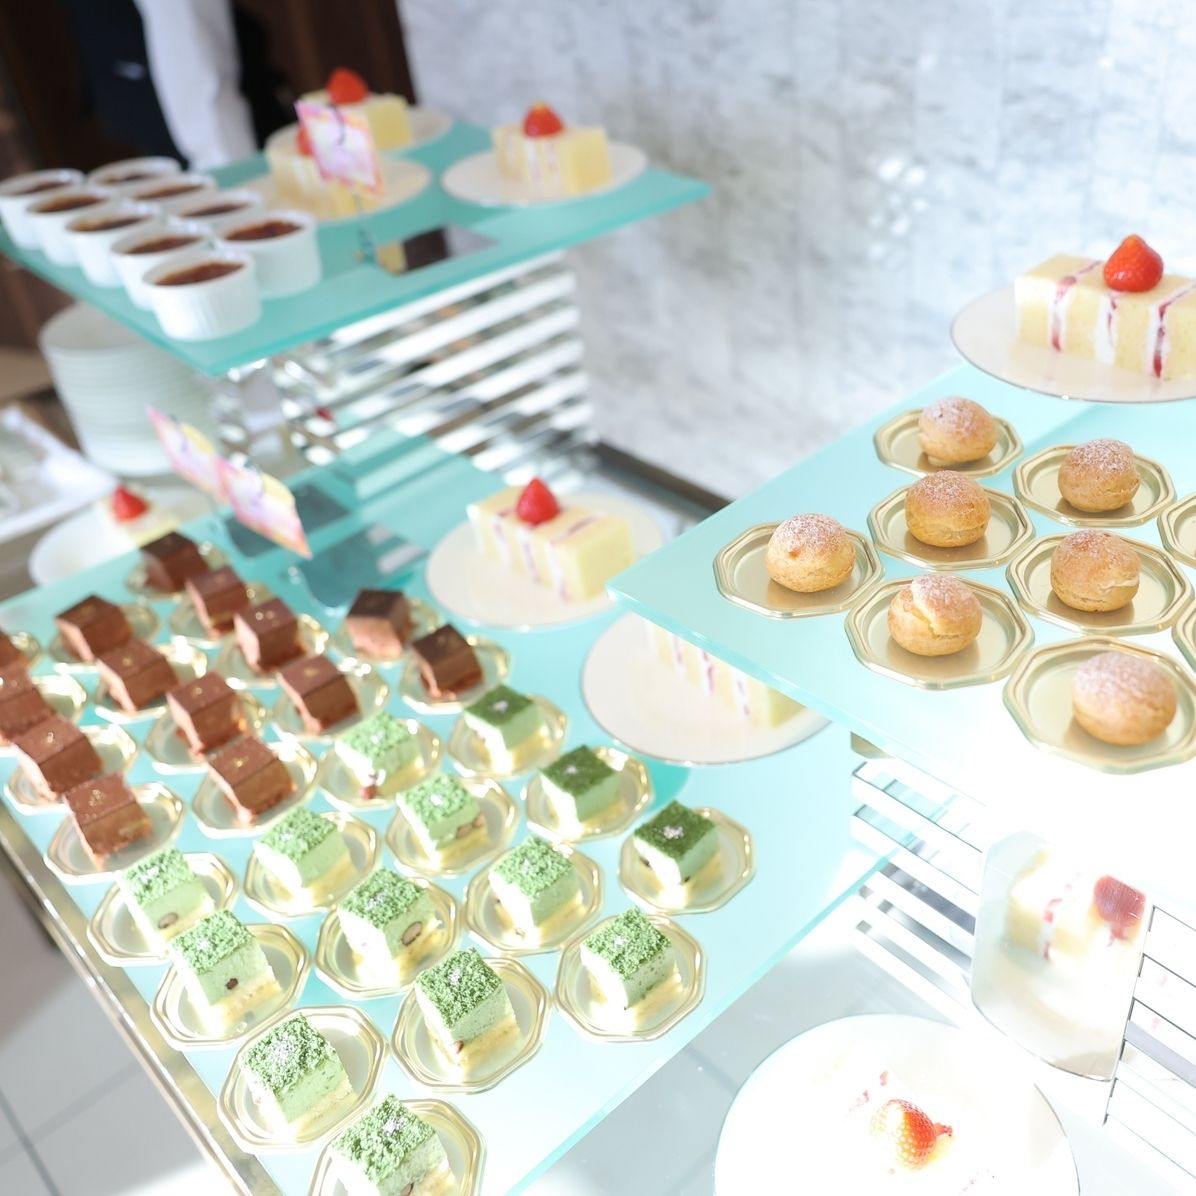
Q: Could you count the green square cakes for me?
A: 14